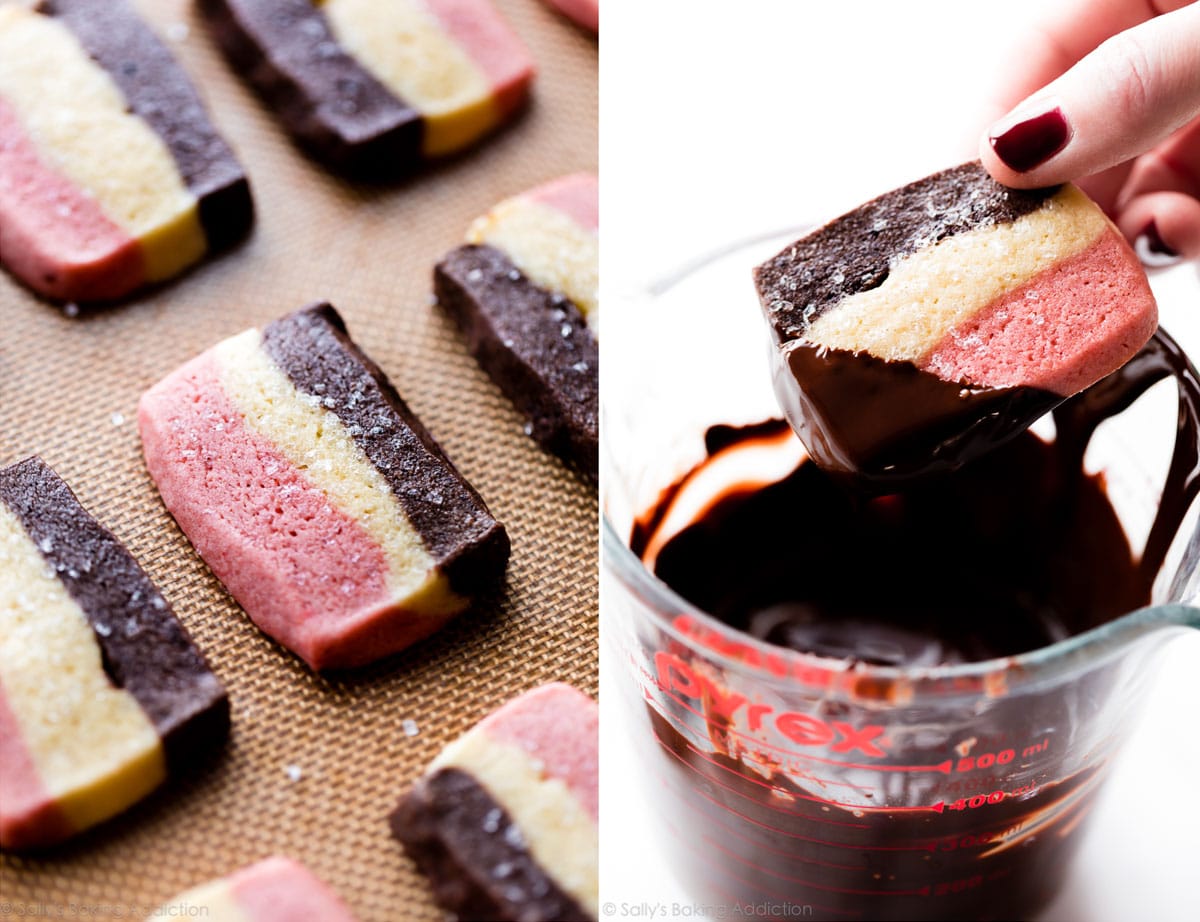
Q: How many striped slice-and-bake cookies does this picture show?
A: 9